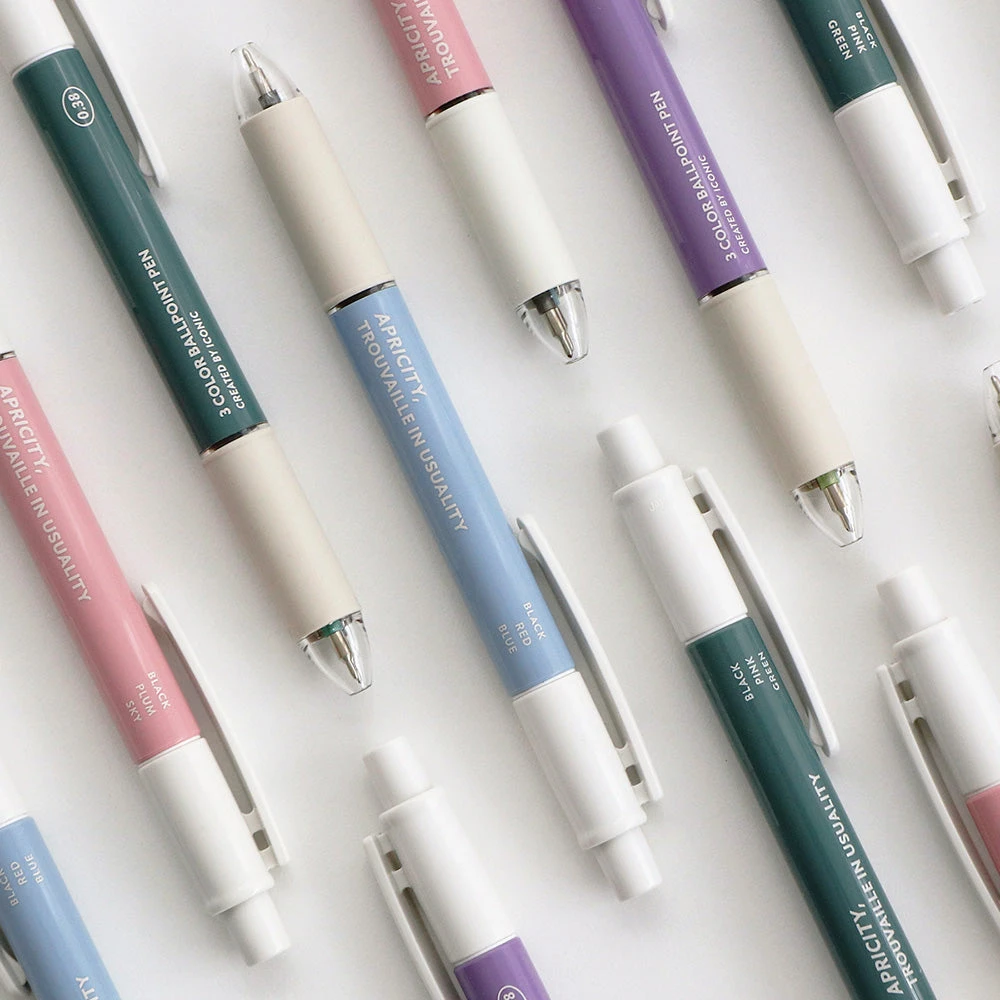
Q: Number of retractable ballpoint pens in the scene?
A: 11